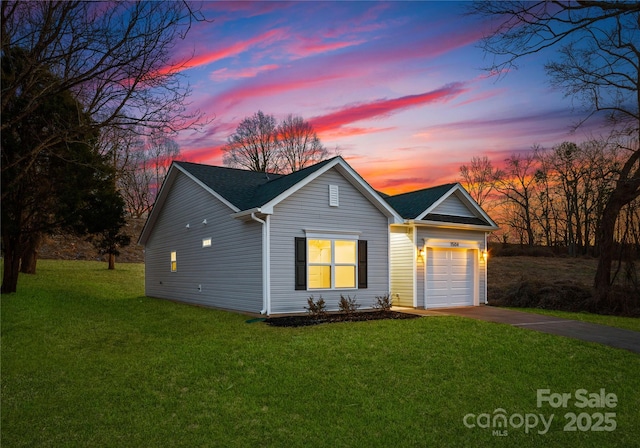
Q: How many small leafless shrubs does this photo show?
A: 3